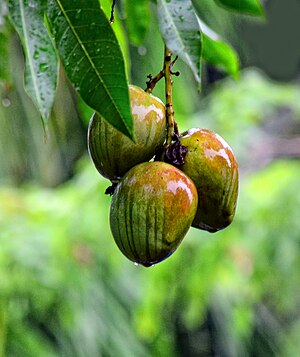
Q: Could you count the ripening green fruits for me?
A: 3